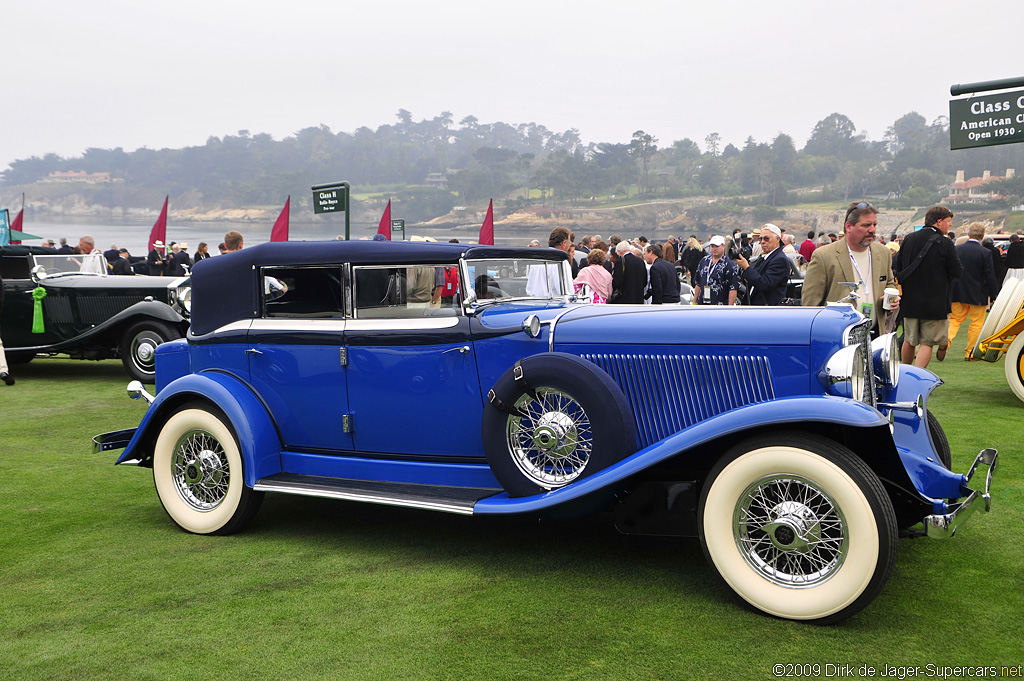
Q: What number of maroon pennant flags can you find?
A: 5